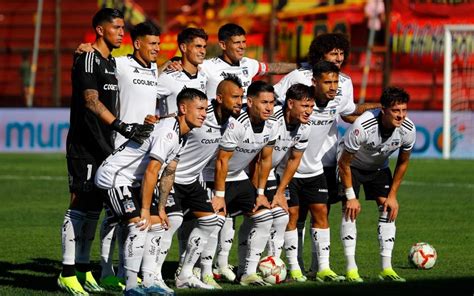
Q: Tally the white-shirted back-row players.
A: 4